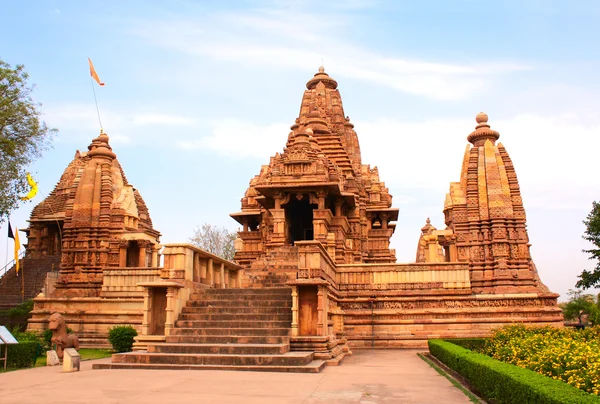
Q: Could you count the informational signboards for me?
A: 1